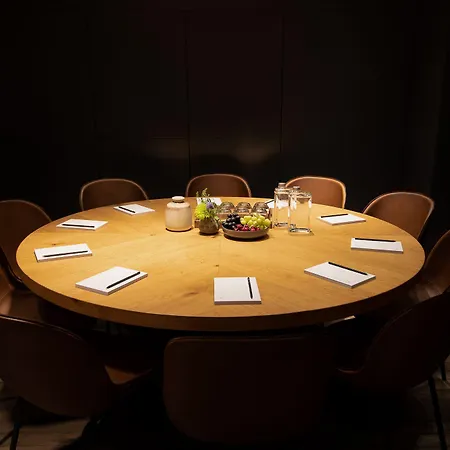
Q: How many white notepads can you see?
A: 10